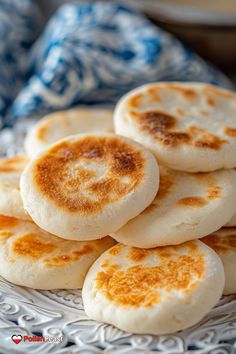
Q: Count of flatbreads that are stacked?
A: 8